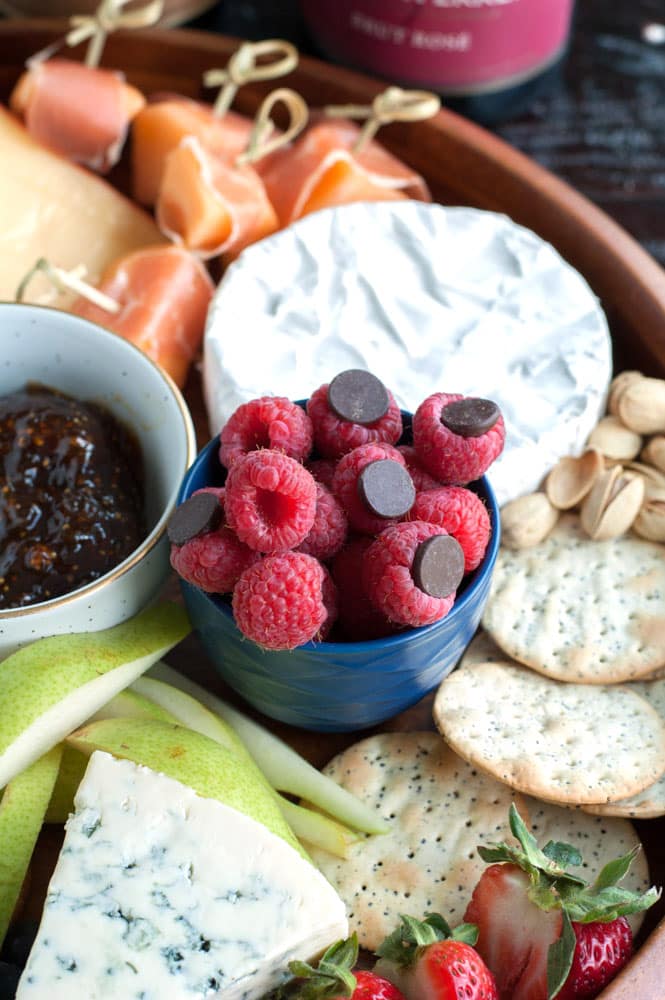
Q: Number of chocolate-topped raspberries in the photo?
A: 5